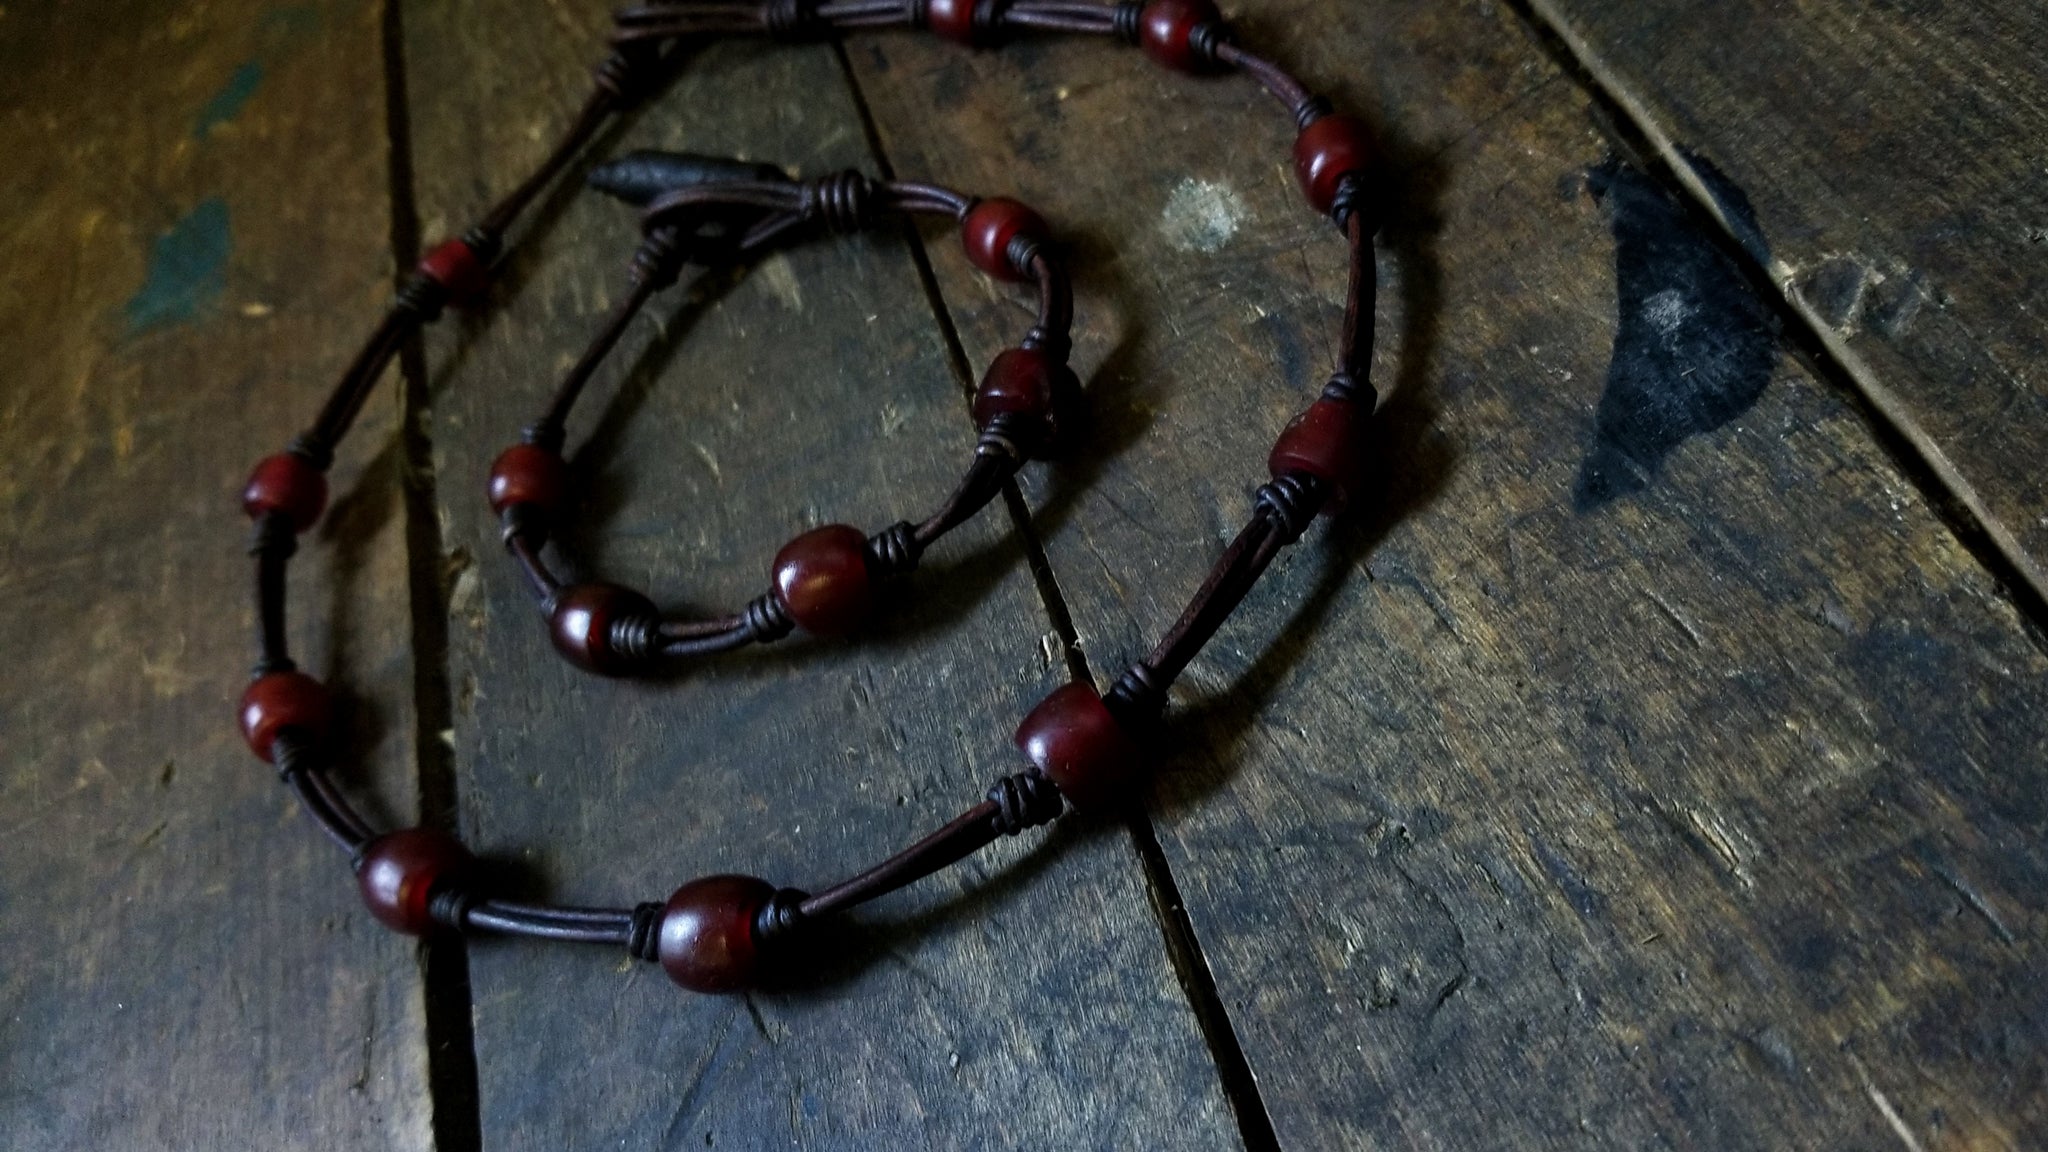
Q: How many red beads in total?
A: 15